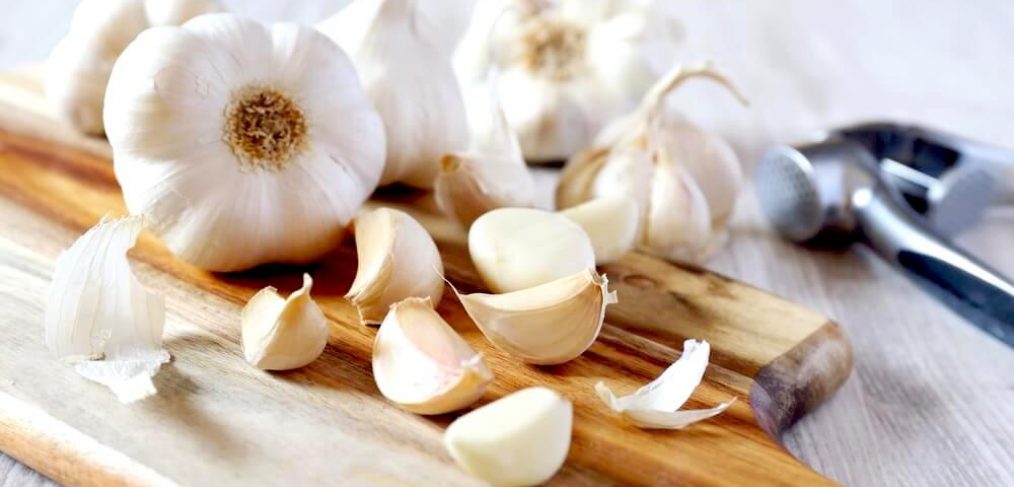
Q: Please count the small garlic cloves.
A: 8